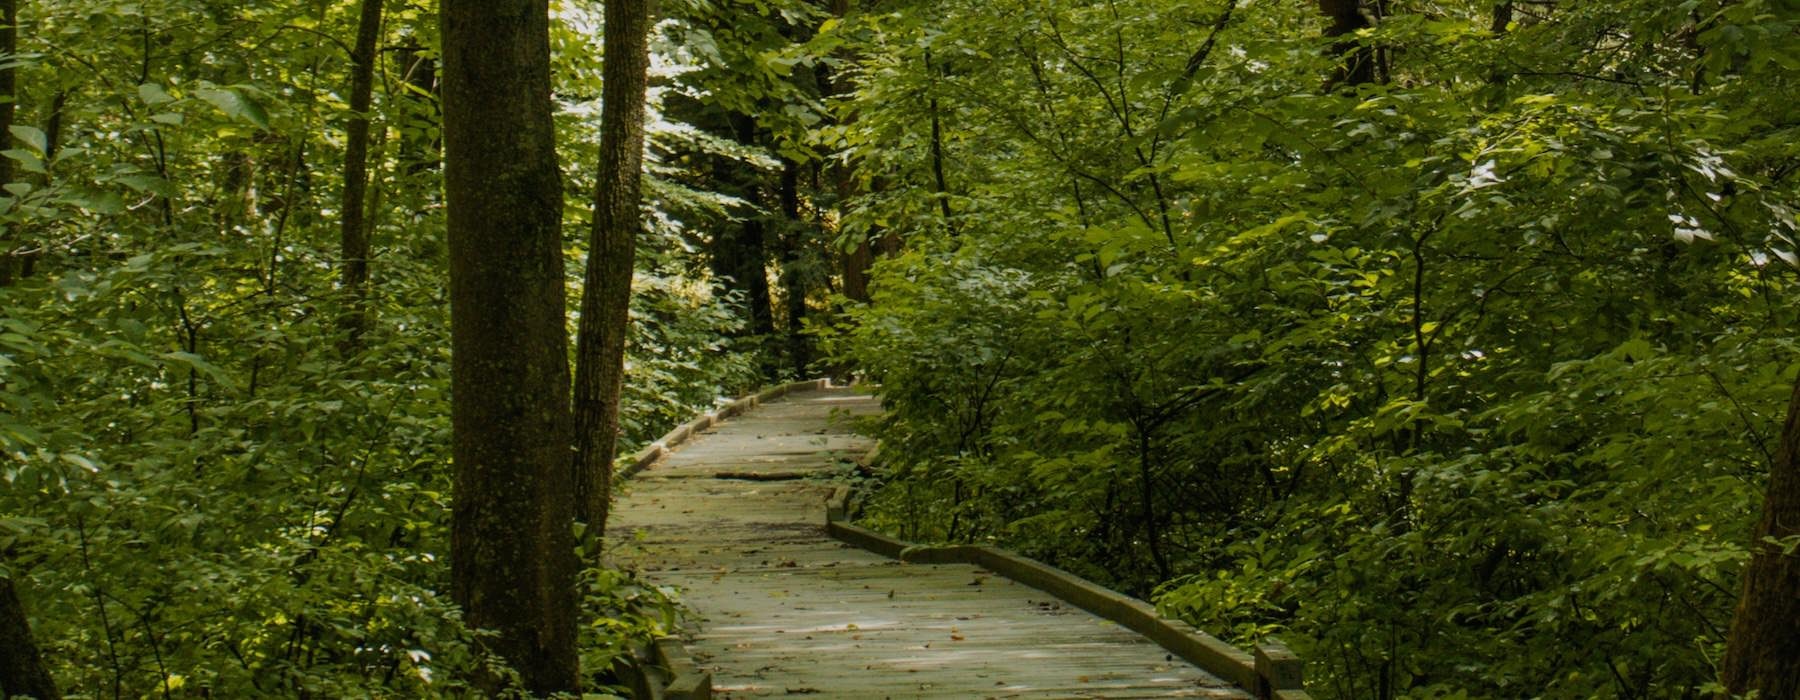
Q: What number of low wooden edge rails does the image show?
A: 2